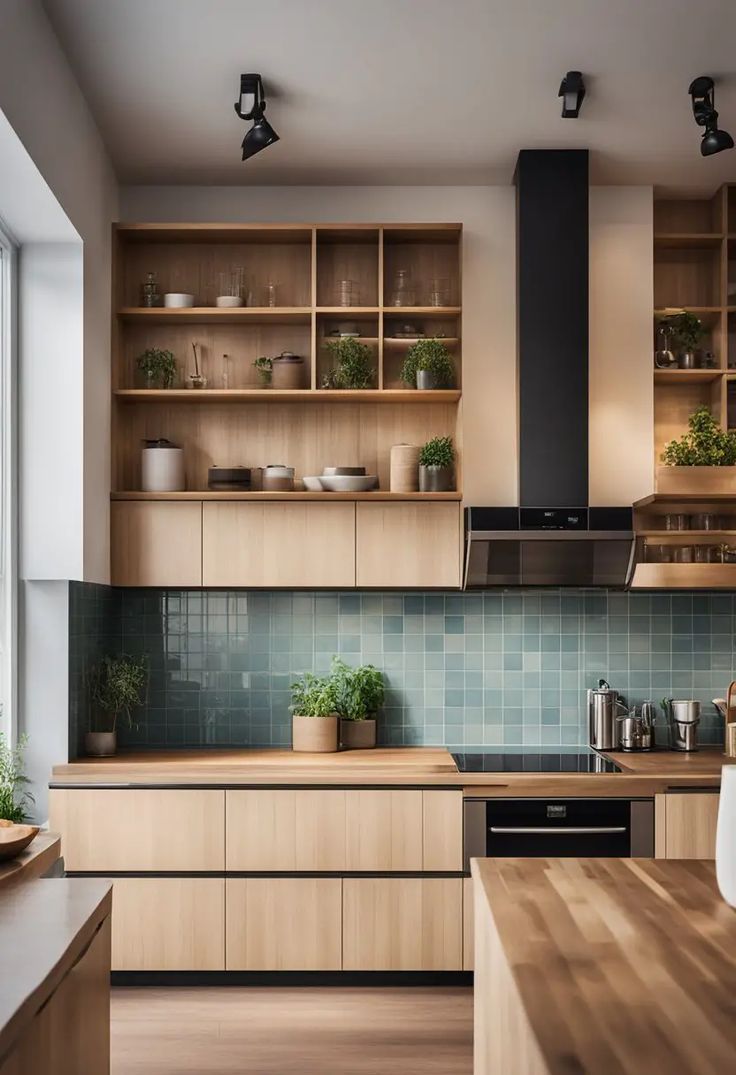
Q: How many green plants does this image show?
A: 11